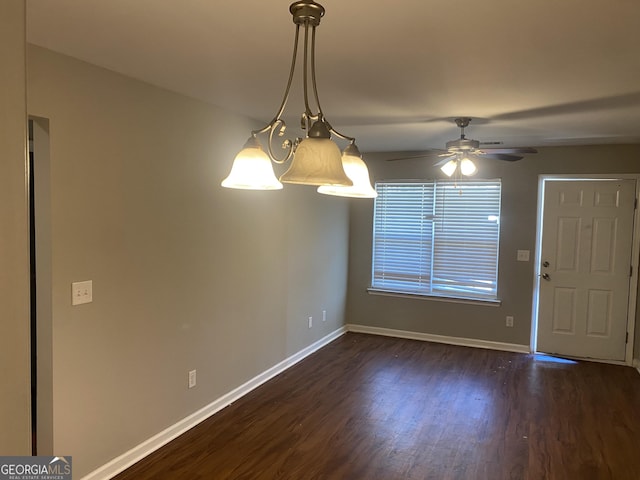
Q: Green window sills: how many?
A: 0